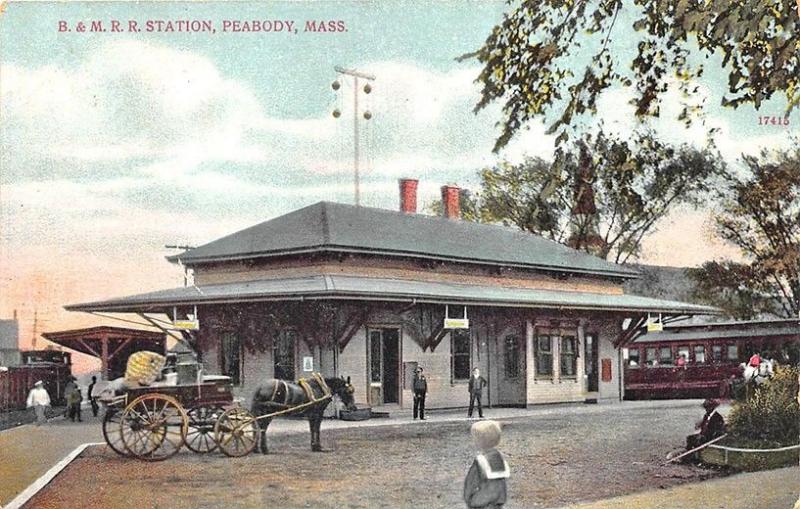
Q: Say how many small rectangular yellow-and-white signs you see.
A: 3